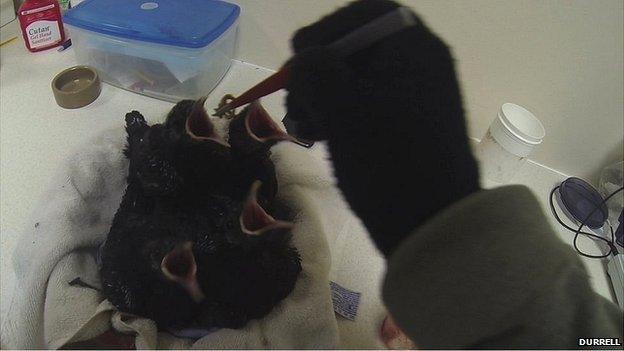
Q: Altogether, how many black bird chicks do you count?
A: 4